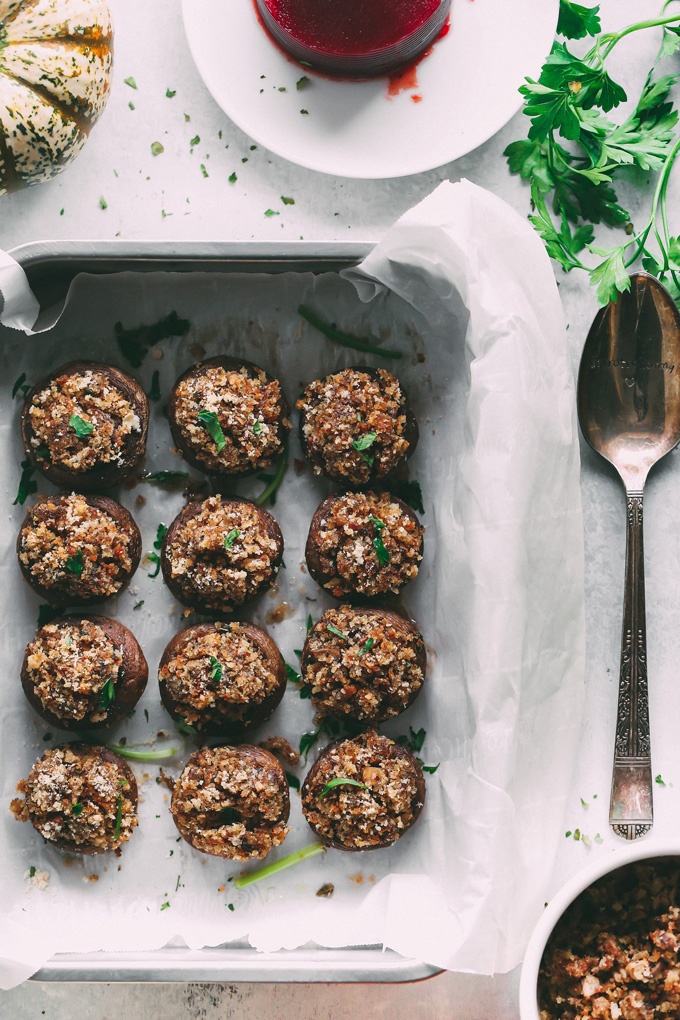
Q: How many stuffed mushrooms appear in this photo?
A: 12